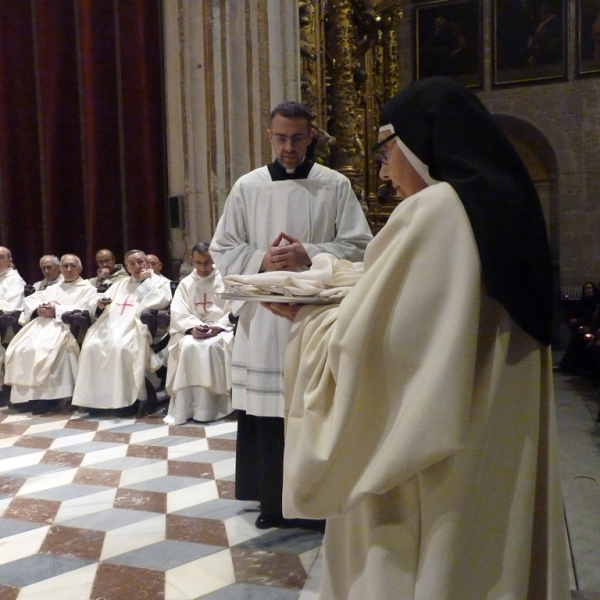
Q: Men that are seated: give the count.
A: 7